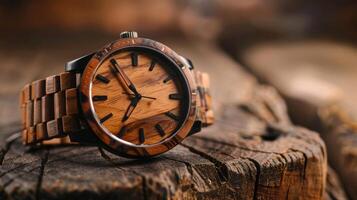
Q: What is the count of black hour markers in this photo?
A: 11